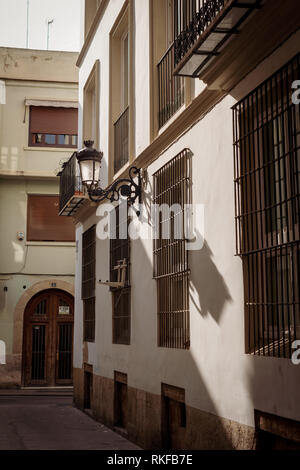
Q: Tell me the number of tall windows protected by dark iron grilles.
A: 4